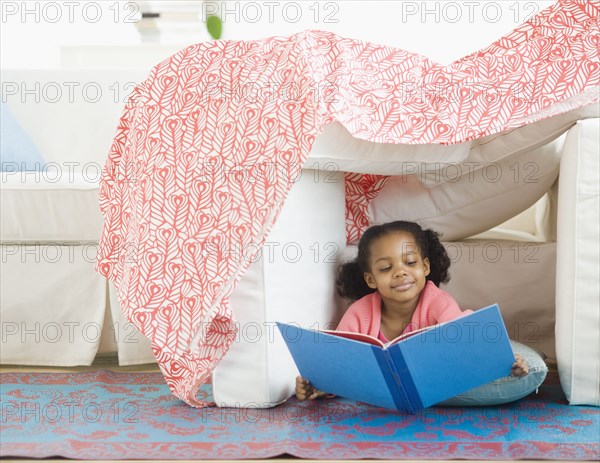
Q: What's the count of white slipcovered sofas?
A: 1